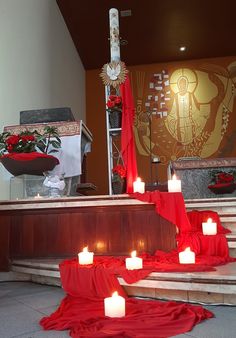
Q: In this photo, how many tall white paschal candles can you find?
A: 1